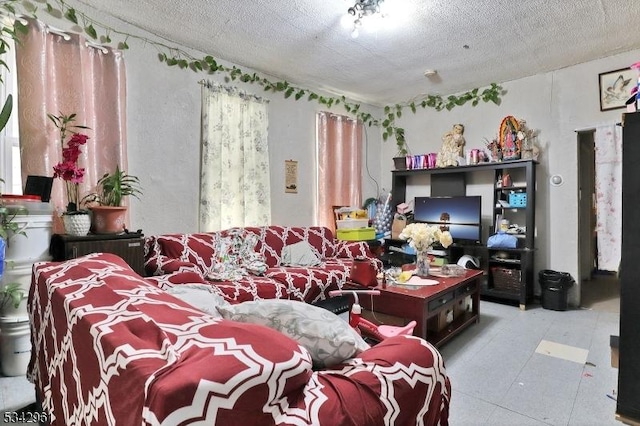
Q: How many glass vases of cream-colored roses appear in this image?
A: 1